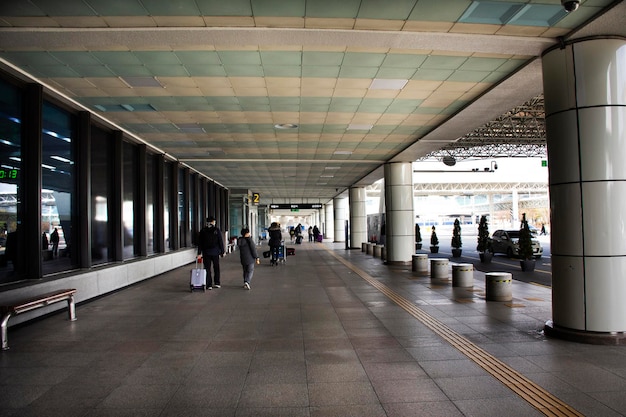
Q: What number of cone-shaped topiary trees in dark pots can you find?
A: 5